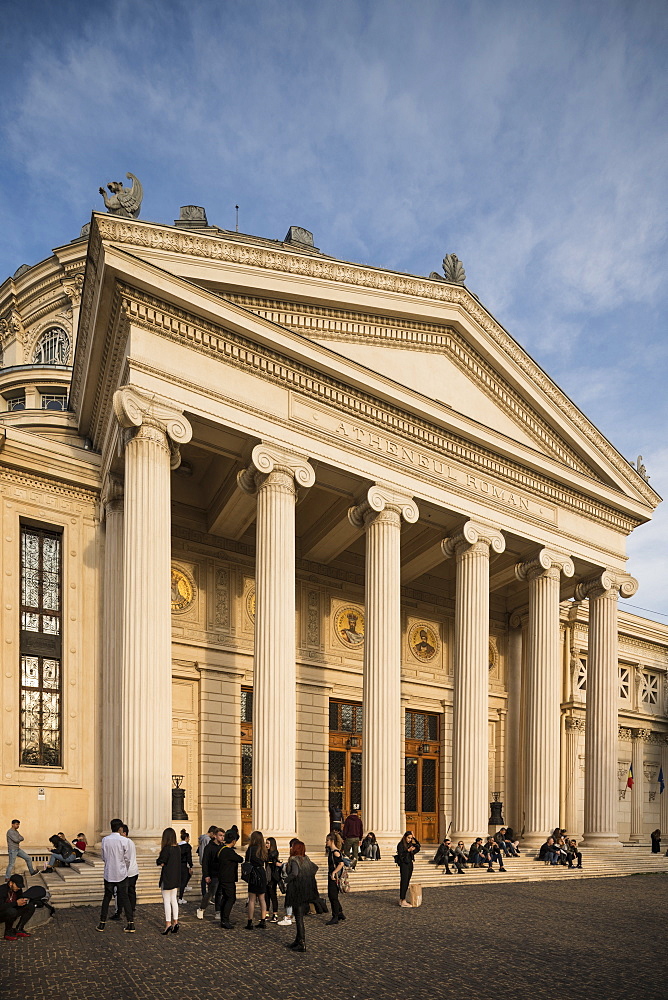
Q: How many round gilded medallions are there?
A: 5